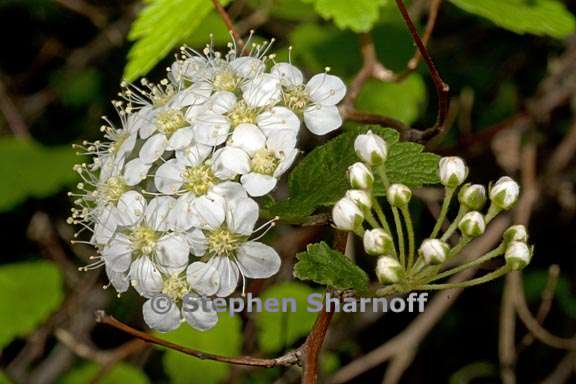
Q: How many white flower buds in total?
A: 14